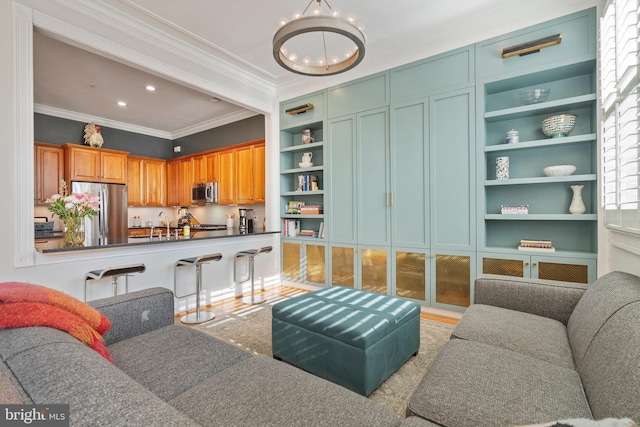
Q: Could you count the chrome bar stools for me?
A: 3